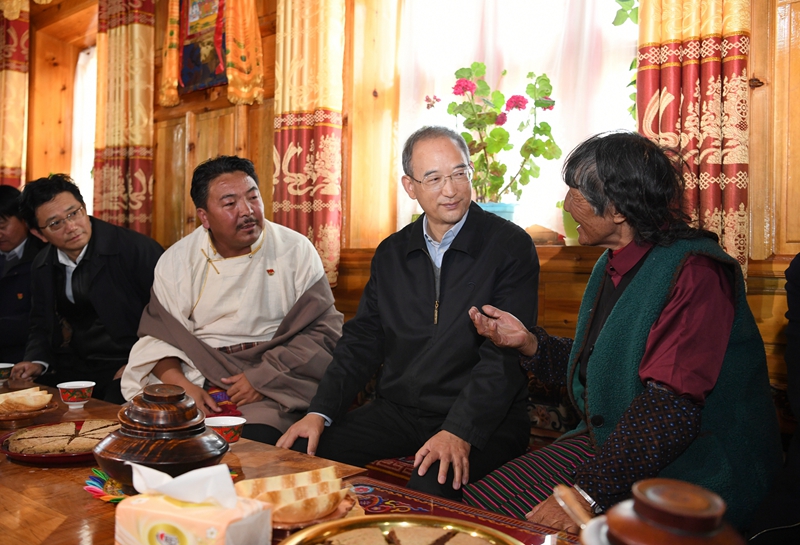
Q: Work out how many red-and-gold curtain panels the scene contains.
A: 4